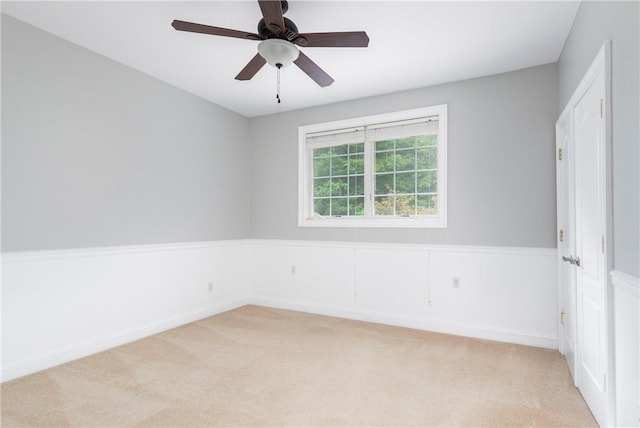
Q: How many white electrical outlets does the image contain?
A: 3